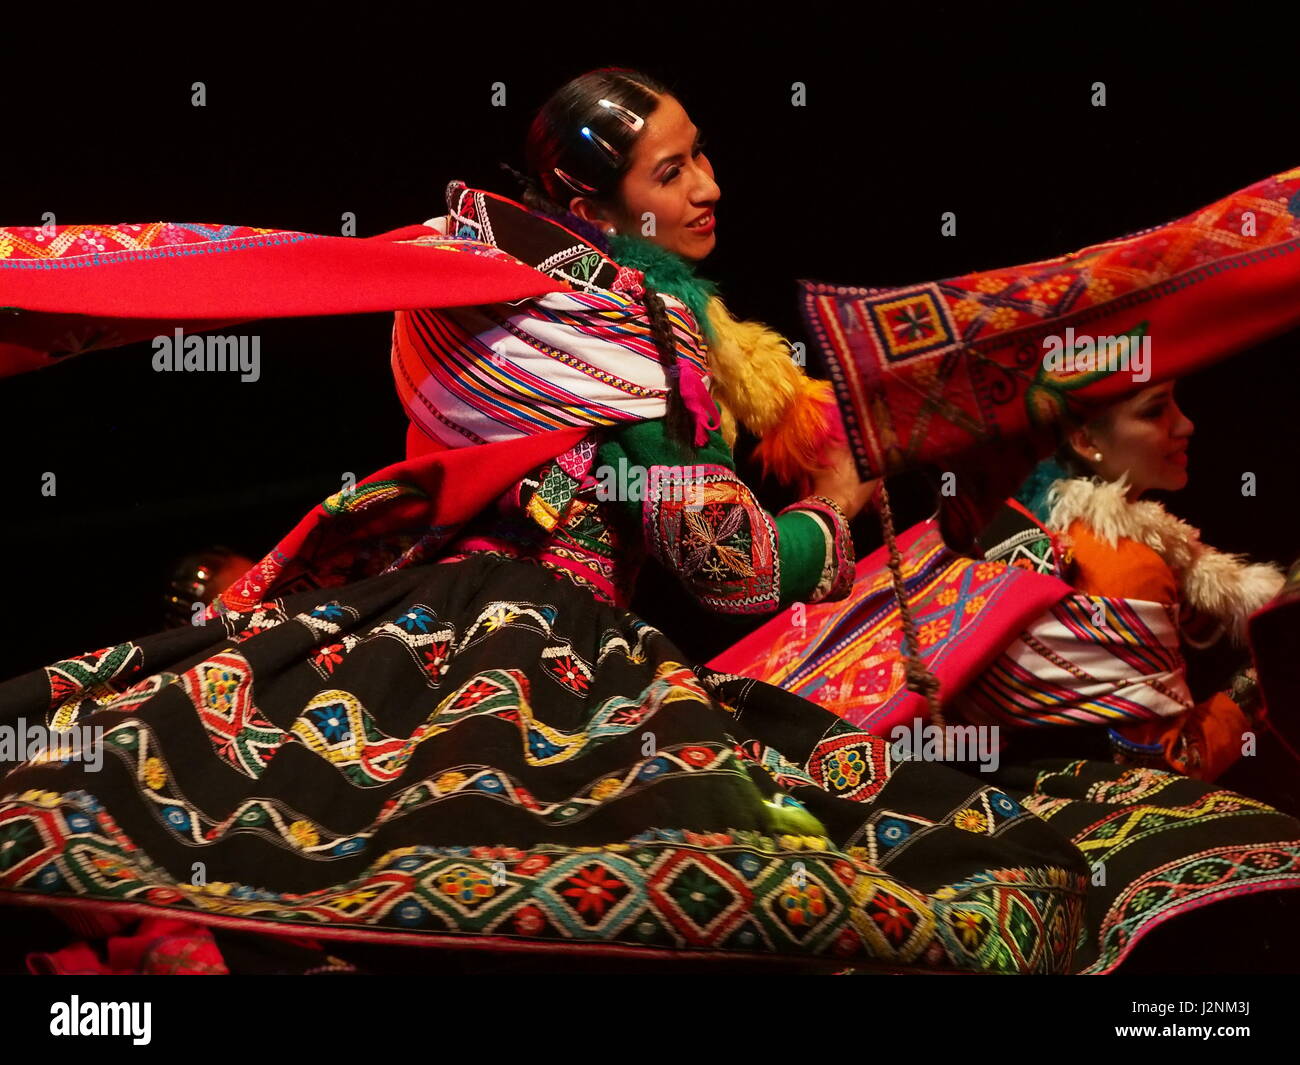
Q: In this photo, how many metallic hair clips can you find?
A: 3